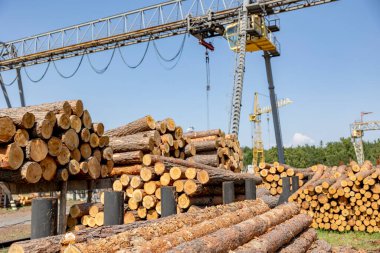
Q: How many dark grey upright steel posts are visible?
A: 7